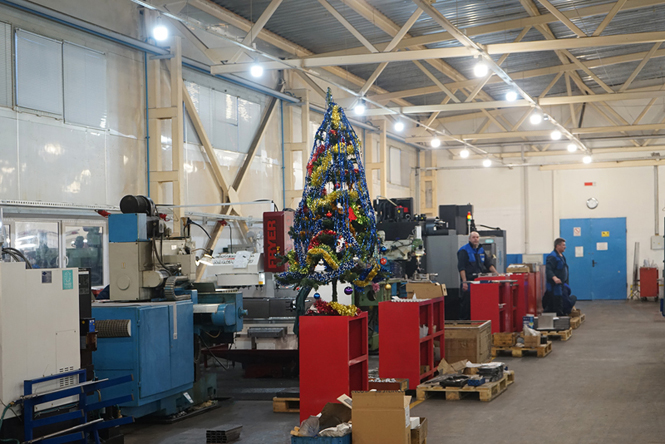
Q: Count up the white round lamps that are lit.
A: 13